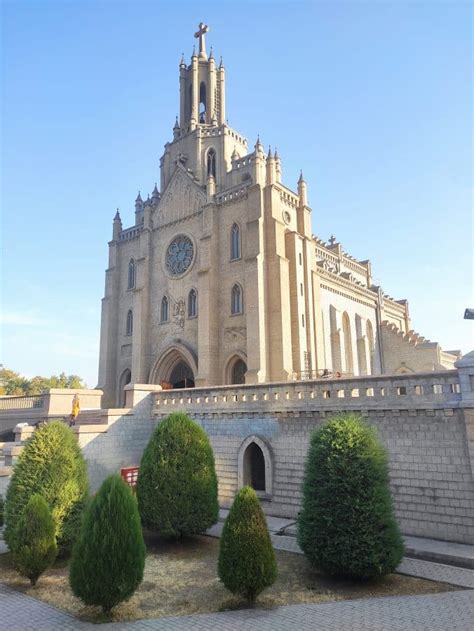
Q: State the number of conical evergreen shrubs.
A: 6